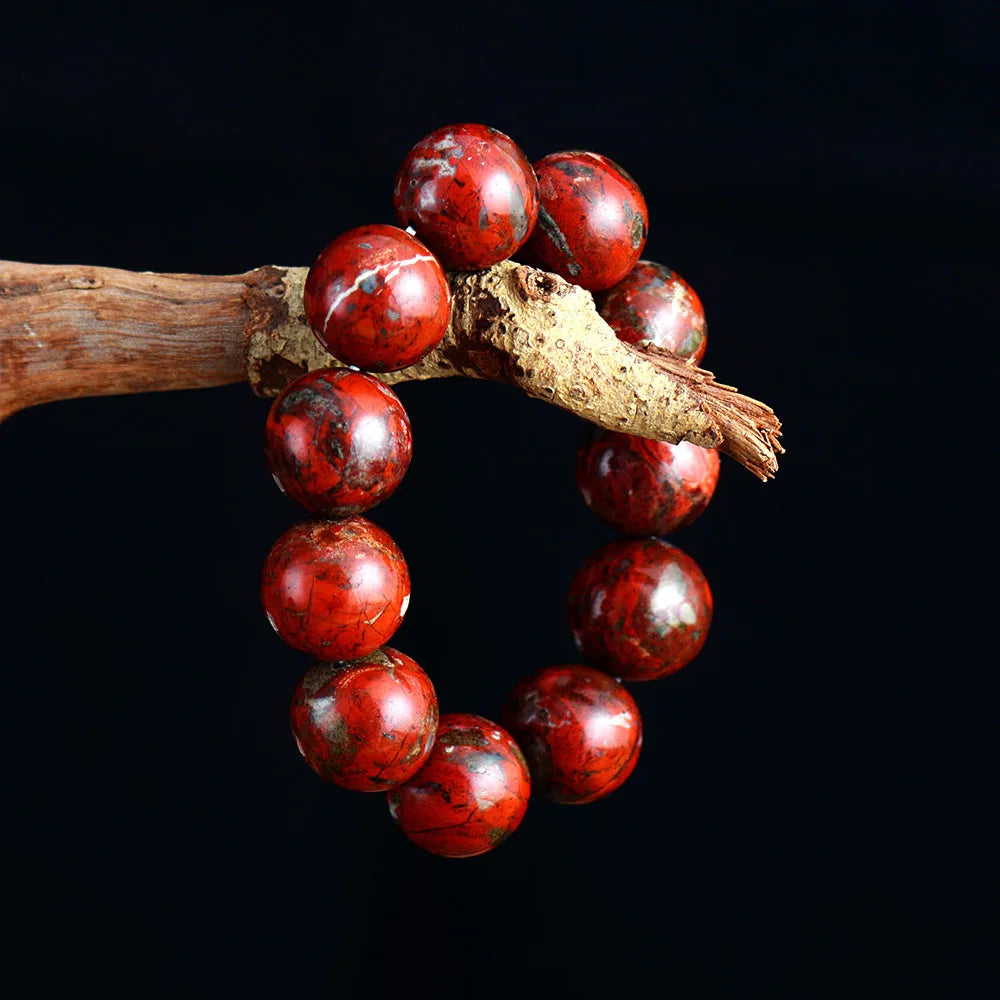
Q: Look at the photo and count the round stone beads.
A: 11